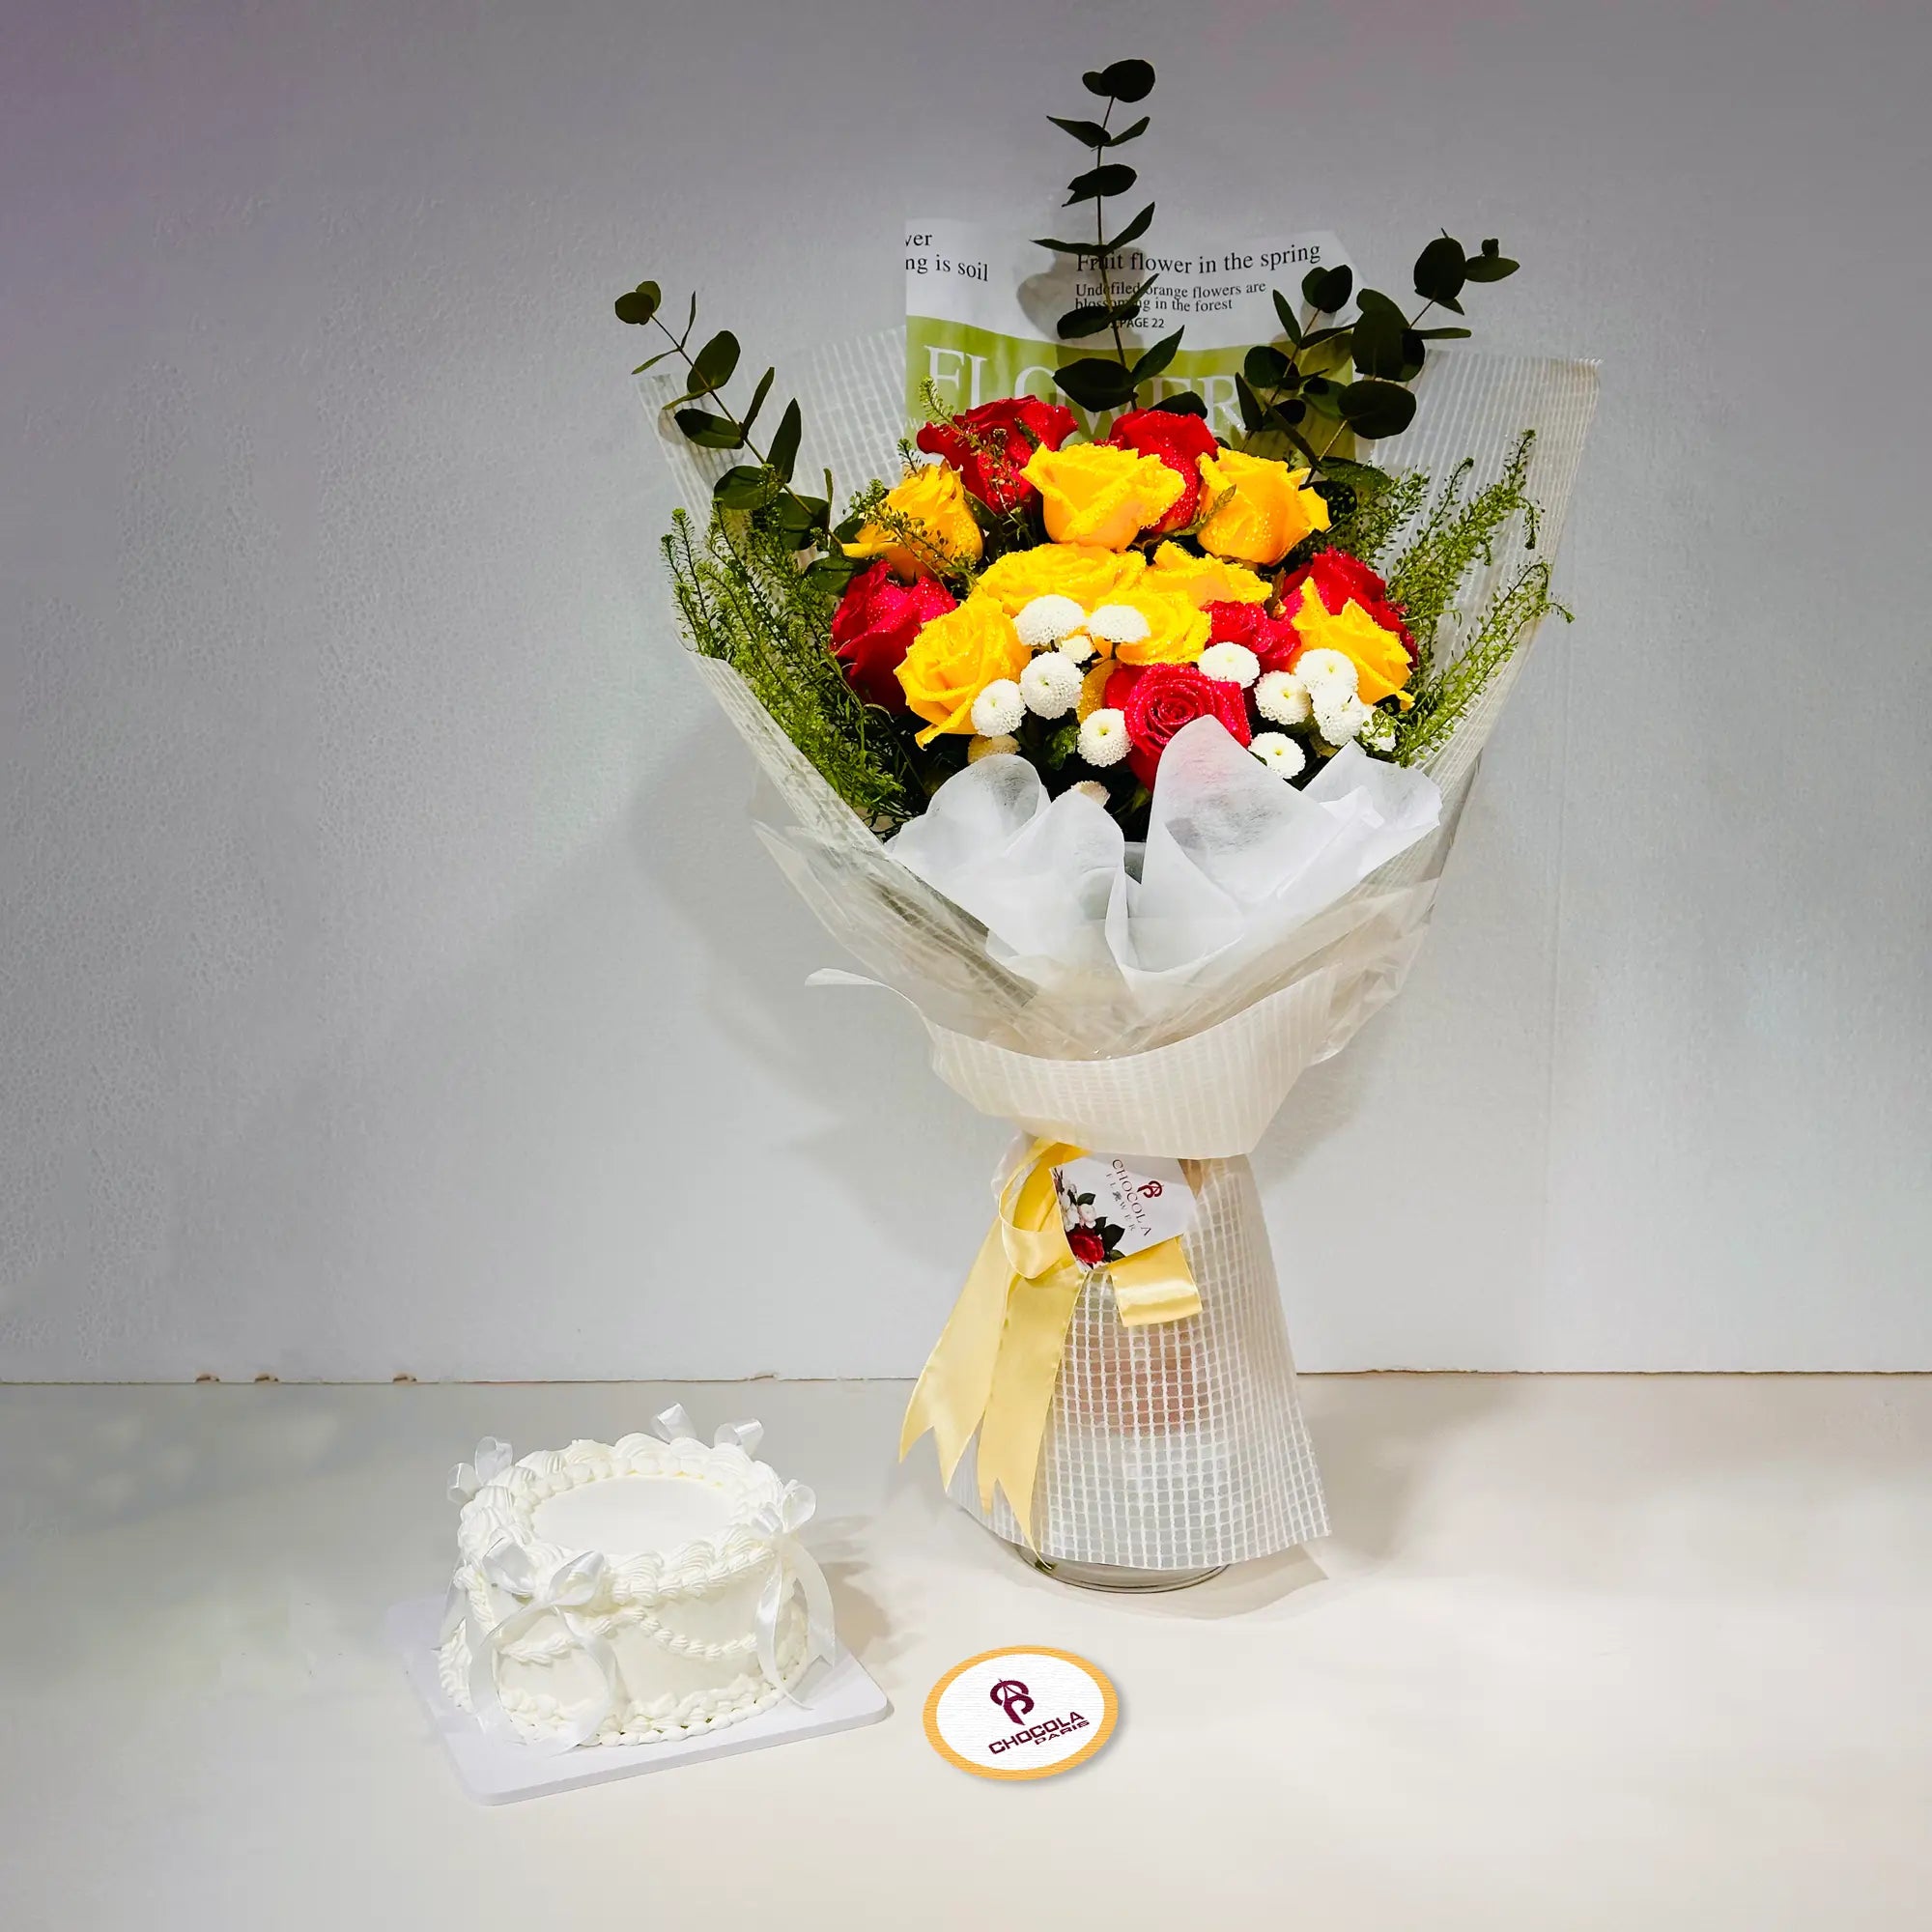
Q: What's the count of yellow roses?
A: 8